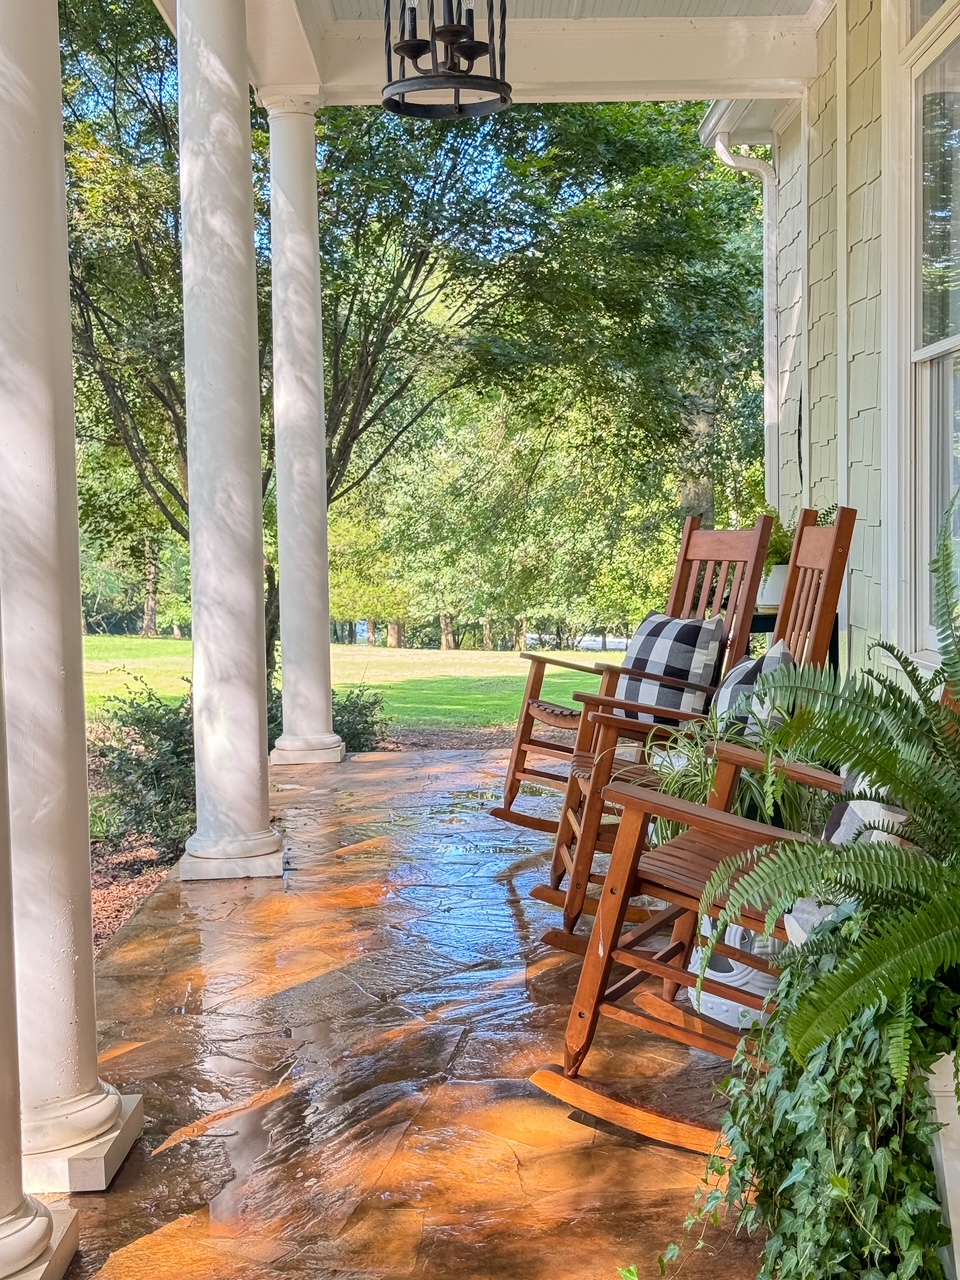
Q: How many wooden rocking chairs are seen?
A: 3